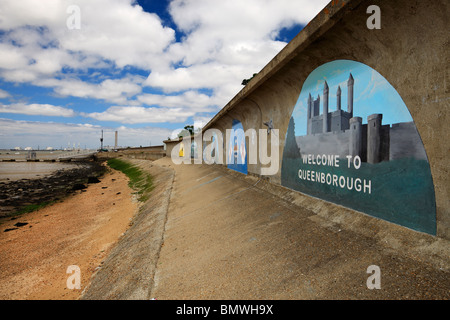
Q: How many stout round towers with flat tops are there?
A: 2